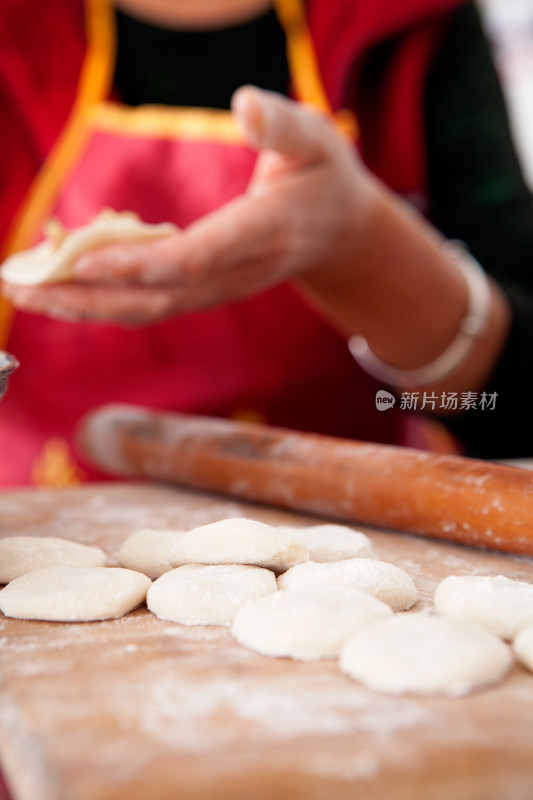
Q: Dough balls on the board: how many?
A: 11